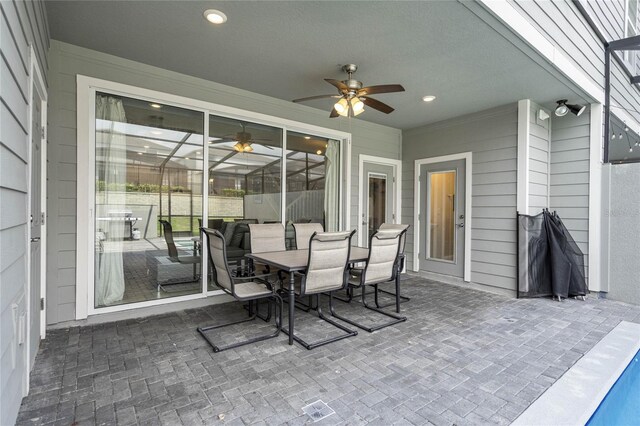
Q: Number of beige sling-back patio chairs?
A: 6